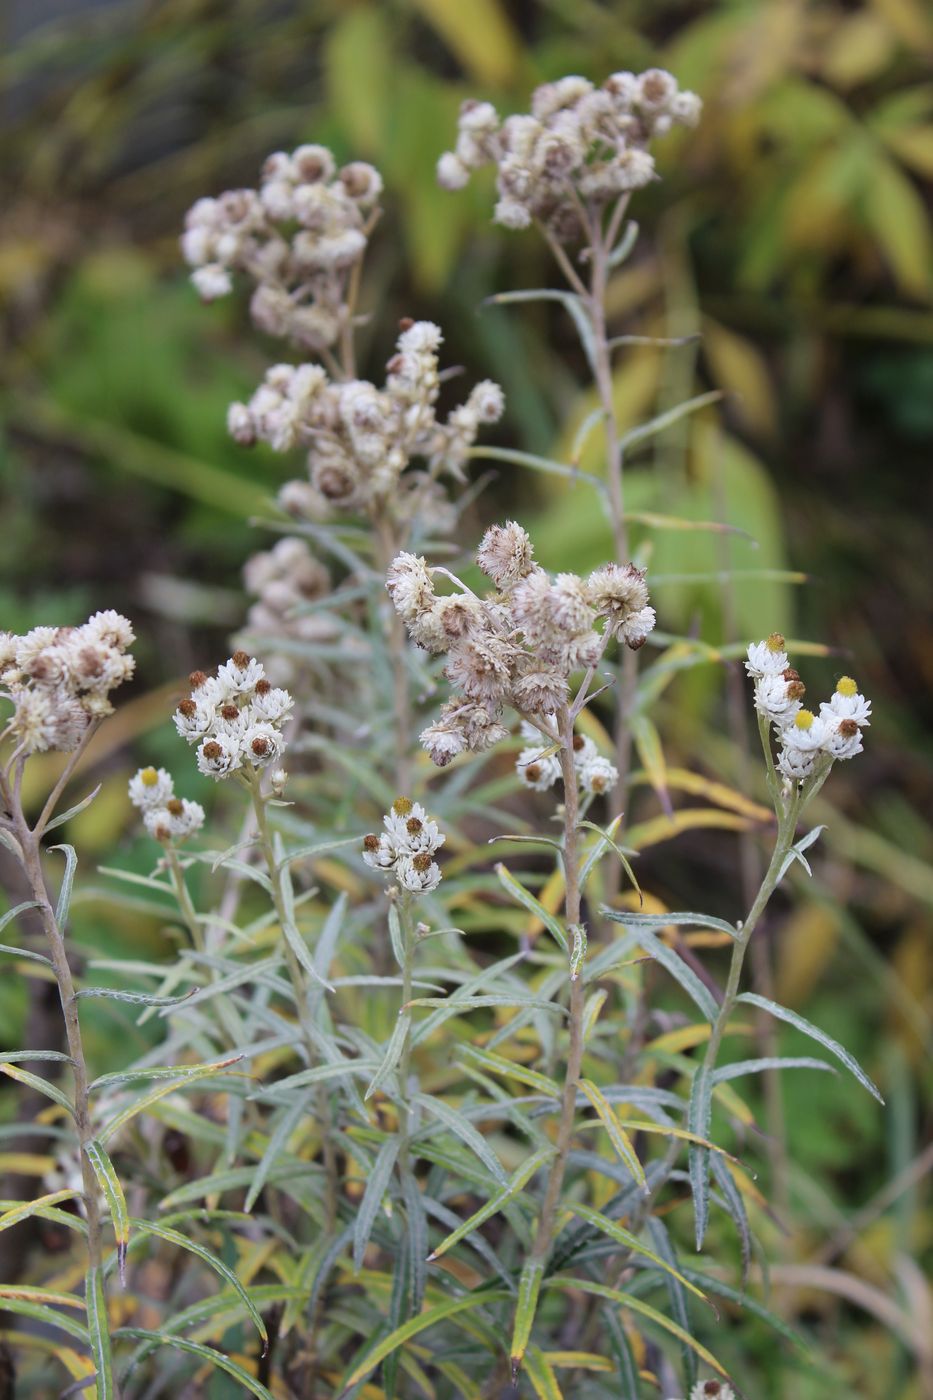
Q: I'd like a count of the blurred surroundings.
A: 1